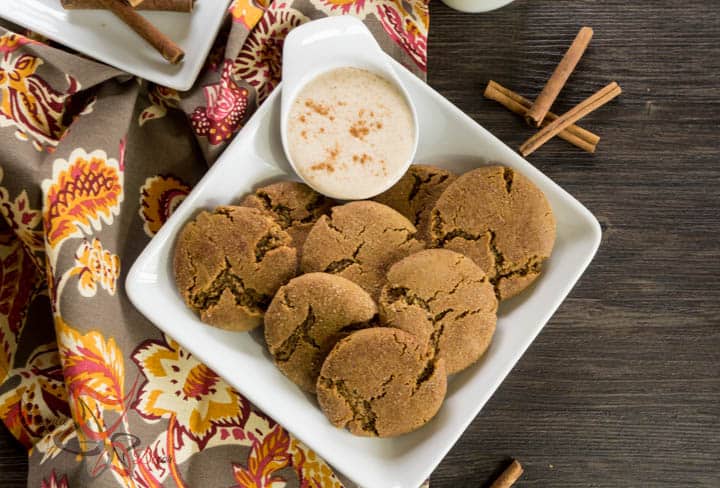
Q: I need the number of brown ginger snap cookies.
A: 8